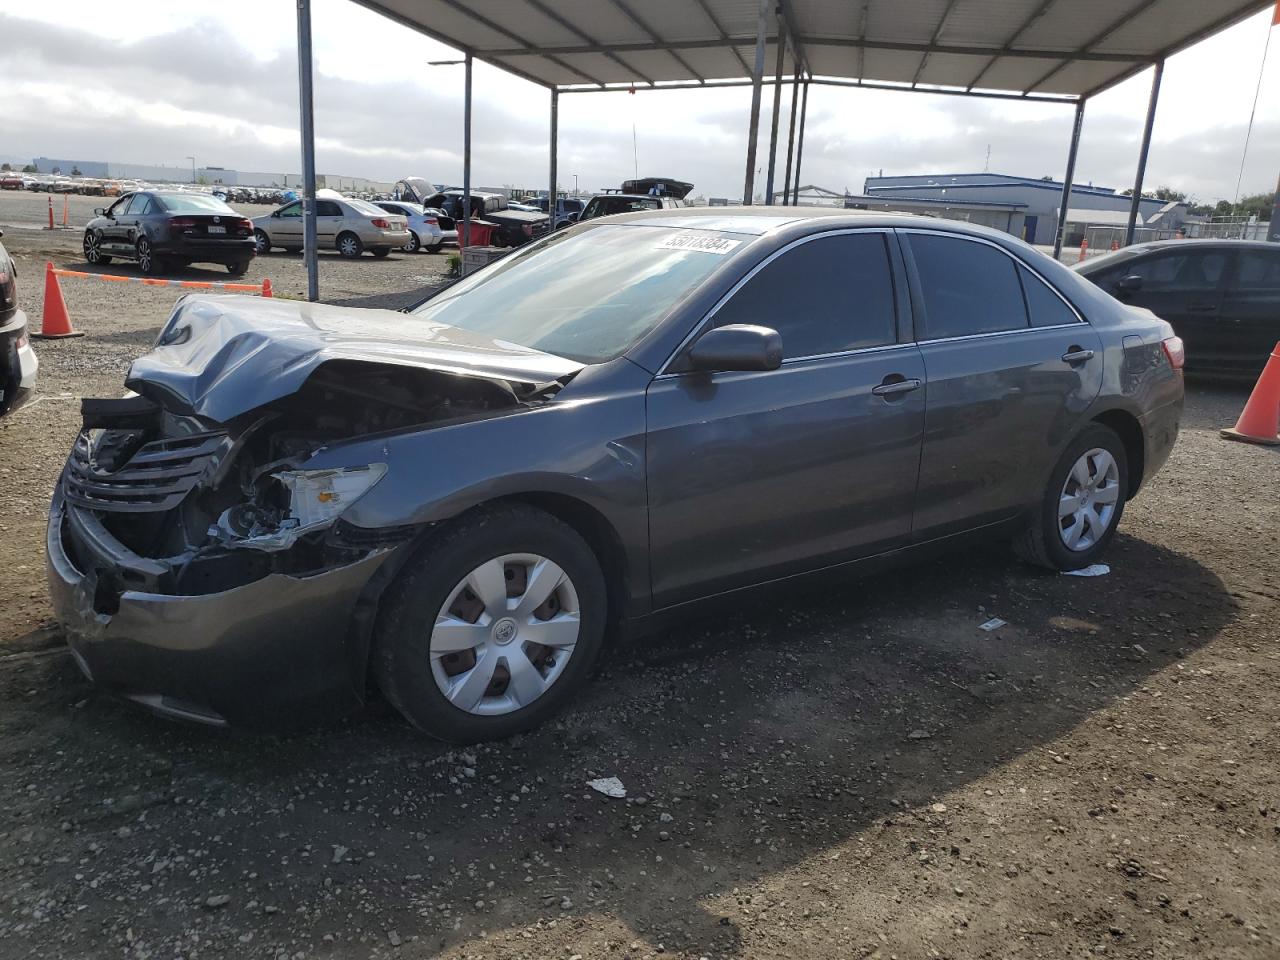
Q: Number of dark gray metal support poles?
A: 9